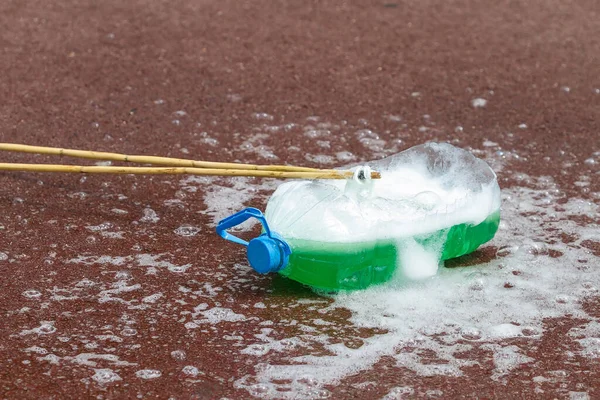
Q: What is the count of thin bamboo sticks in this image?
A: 2